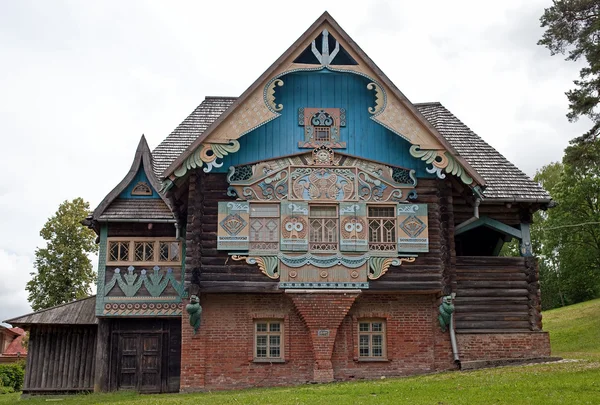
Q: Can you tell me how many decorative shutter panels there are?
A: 4